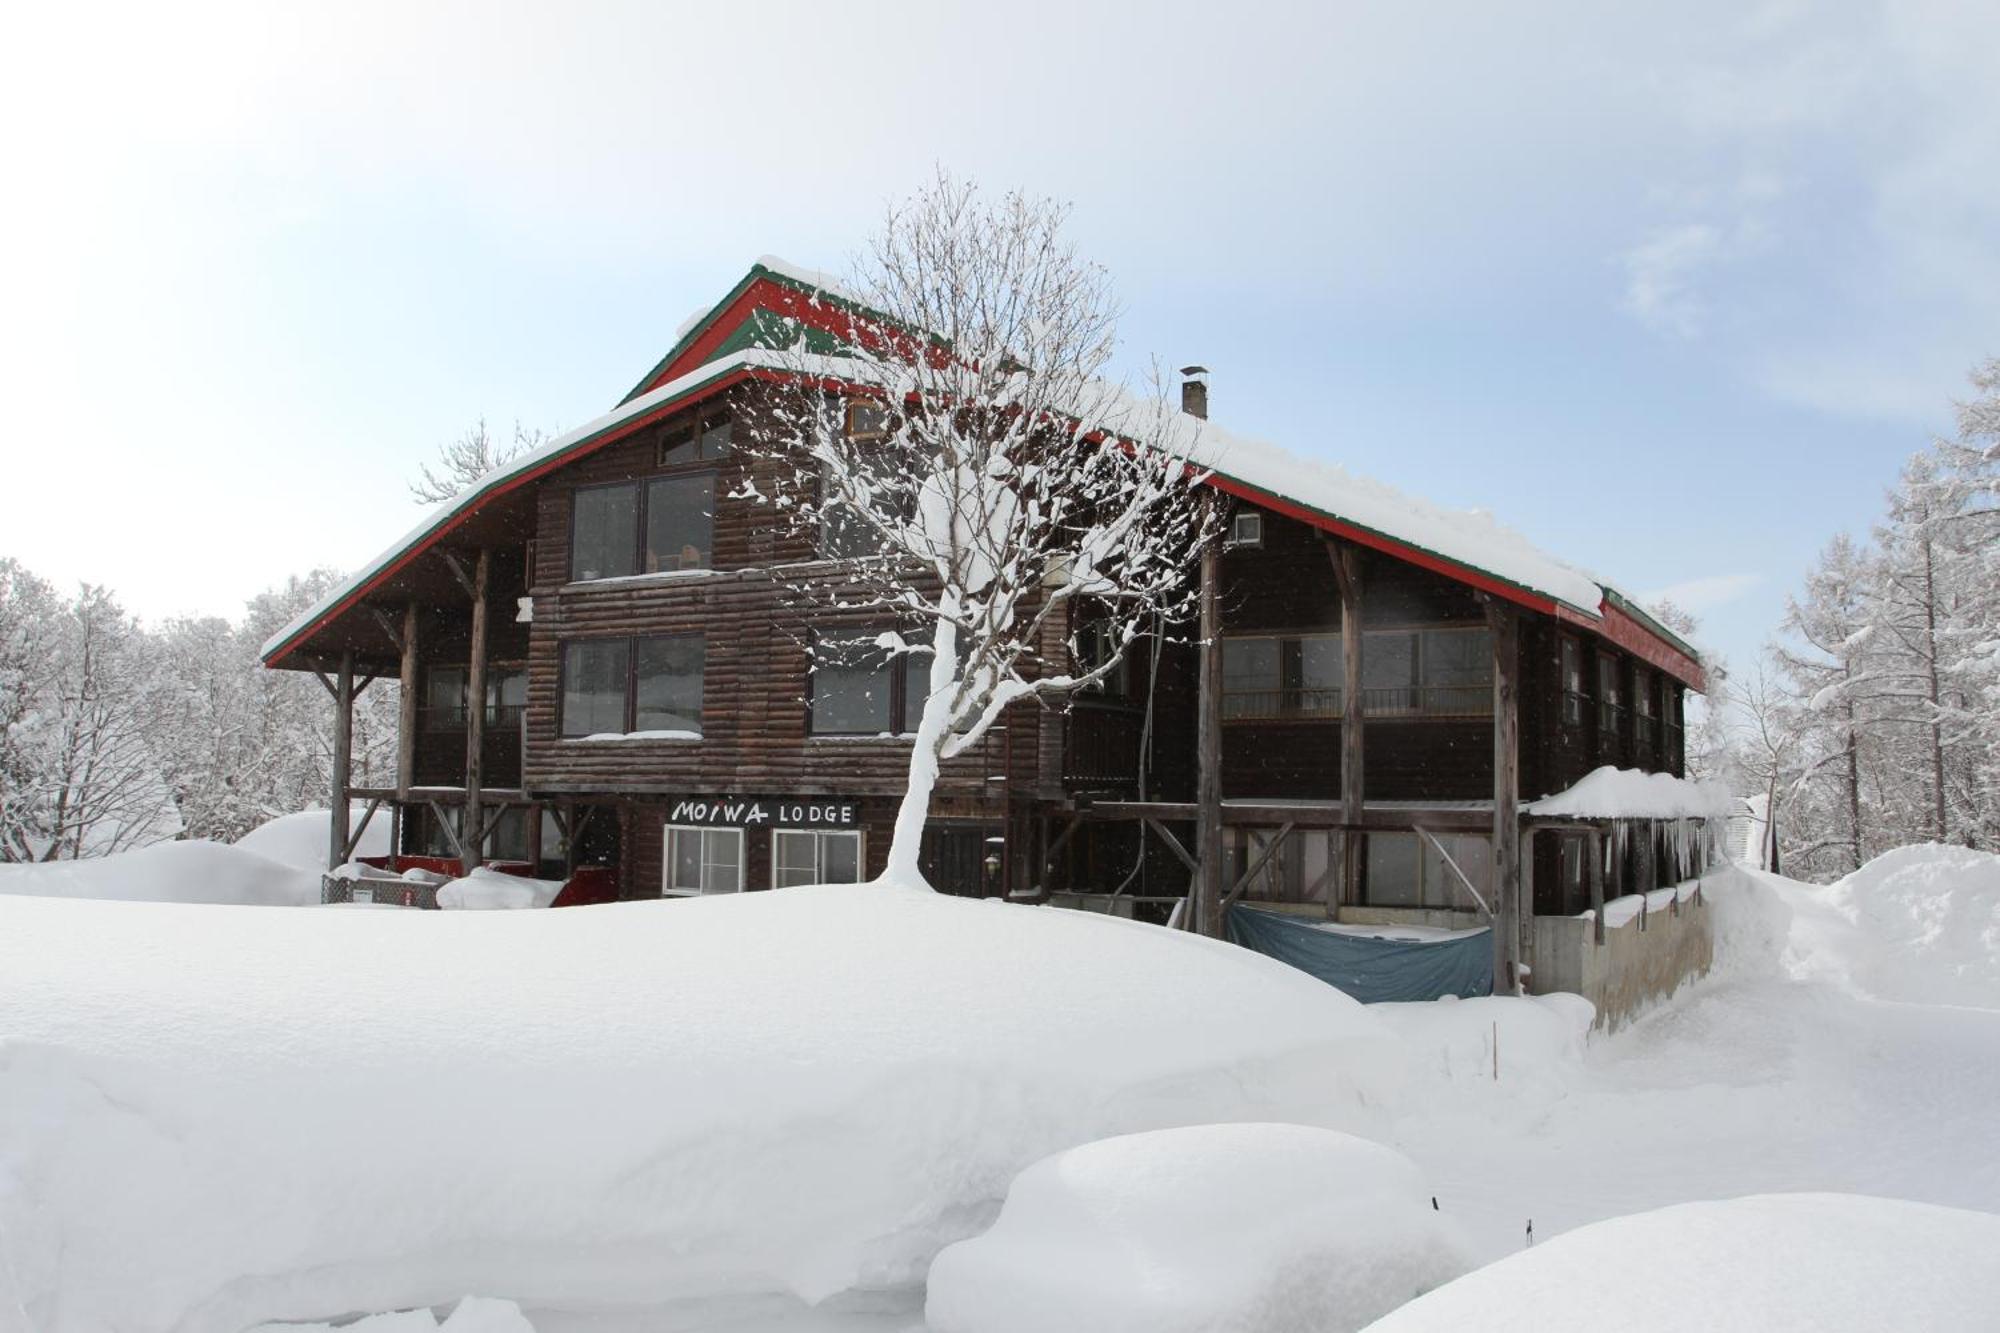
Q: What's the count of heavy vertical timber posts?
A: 6